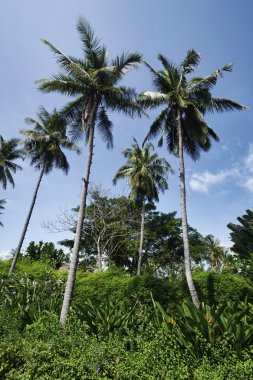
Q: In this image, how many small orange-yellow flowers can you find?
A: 2